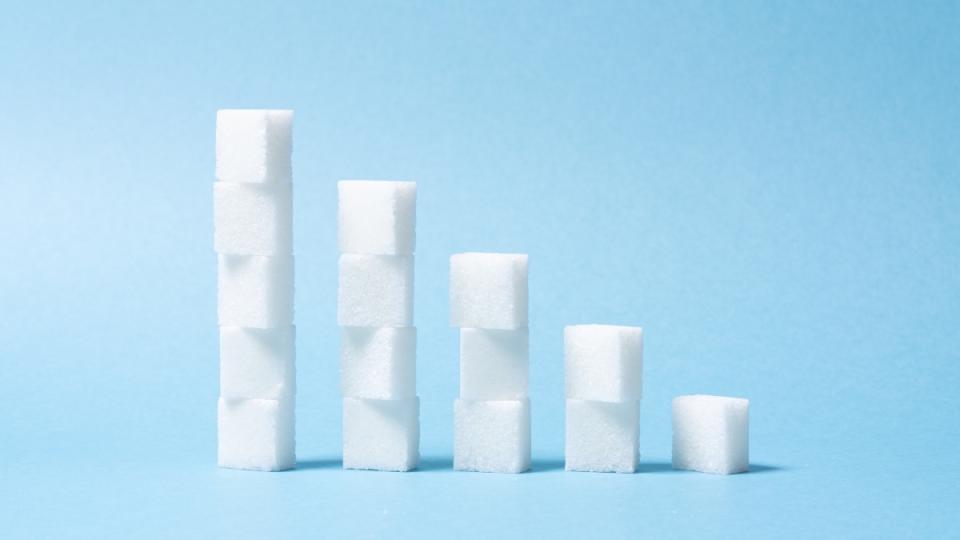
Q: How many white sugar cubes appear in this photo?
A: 15